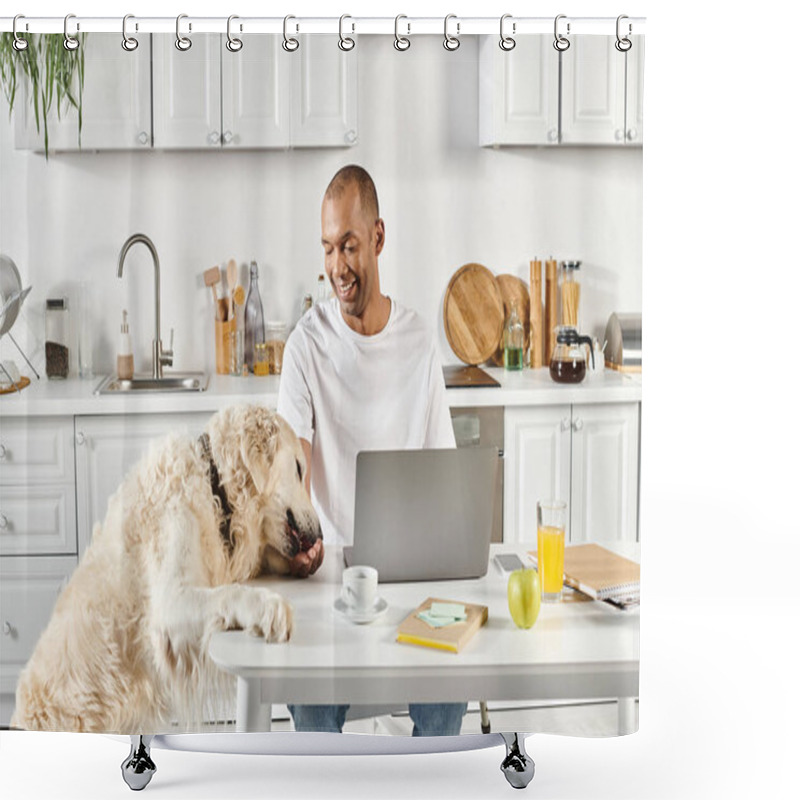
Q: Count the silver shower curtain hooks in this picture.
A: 12